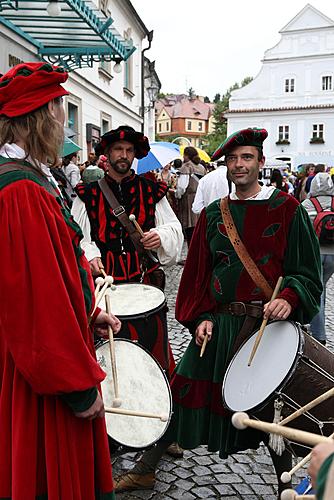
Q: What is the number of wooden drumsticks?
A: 12